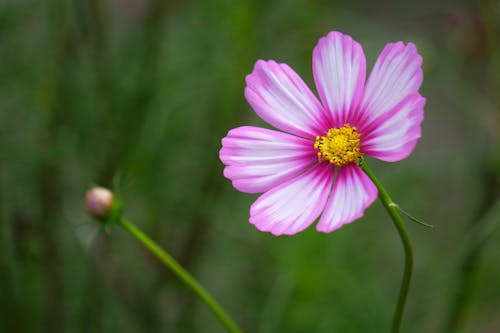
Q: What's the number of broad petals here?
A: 7